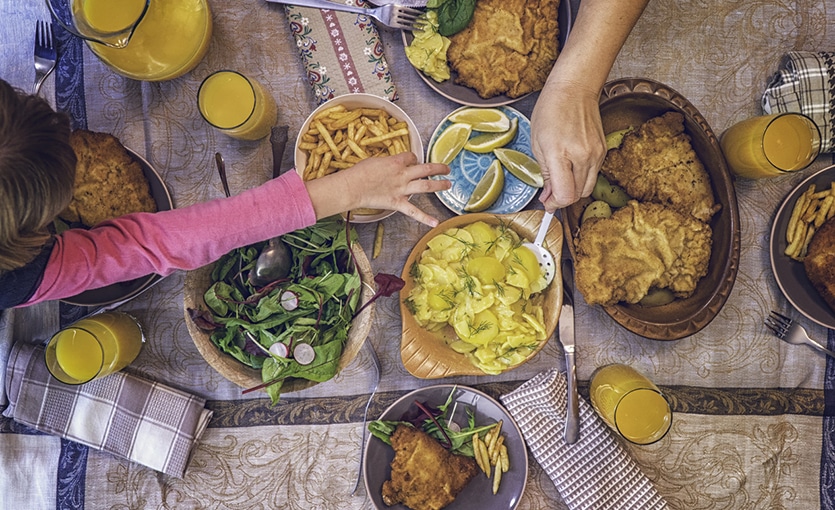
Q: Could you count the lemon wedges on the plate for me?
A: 5